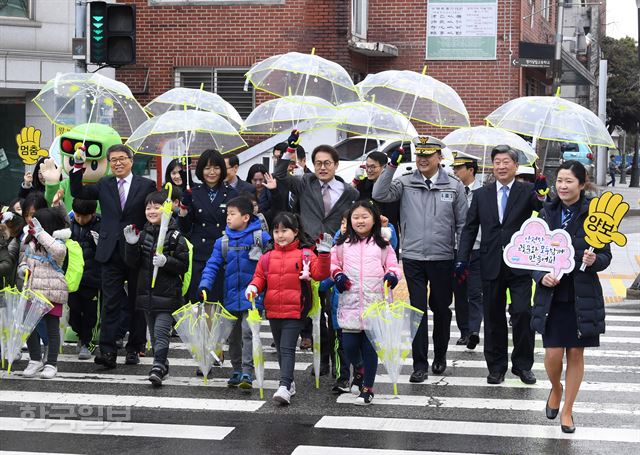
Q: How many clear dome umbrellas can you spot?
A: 9